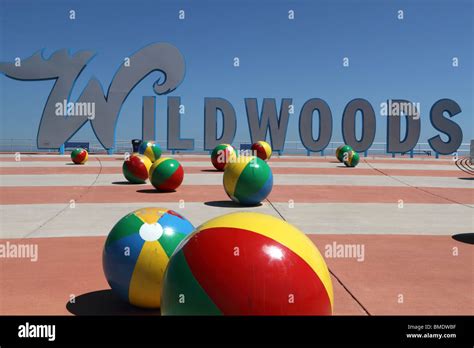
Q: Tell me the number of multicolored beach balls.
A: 11